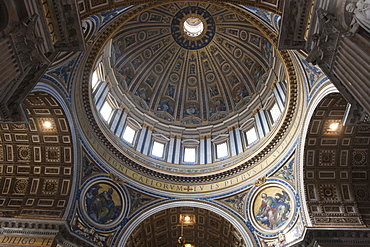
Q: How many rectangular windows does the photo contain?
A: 8